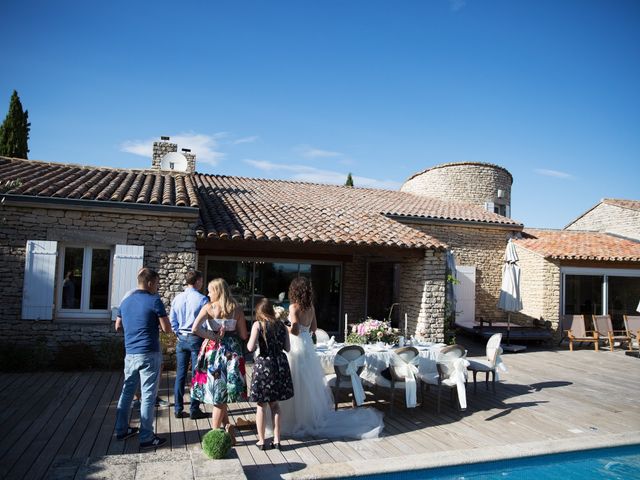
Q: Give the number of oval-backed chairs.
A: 5